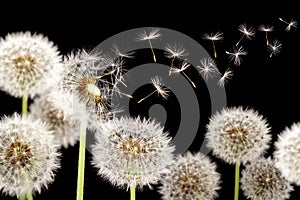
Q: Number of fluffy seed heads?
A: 9